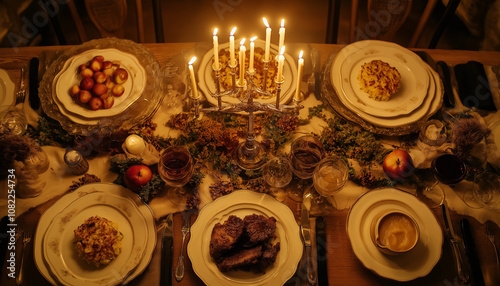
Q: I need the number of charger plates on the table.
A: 2